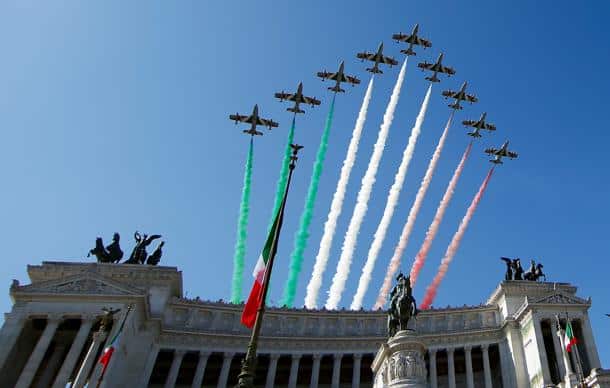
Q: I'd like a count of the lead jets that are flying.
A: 1